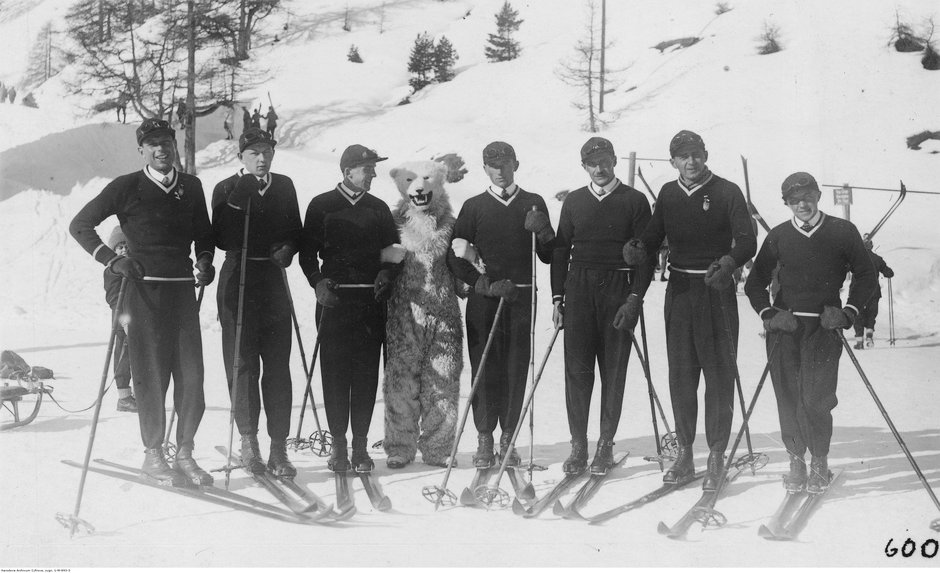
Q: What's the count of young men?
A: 7